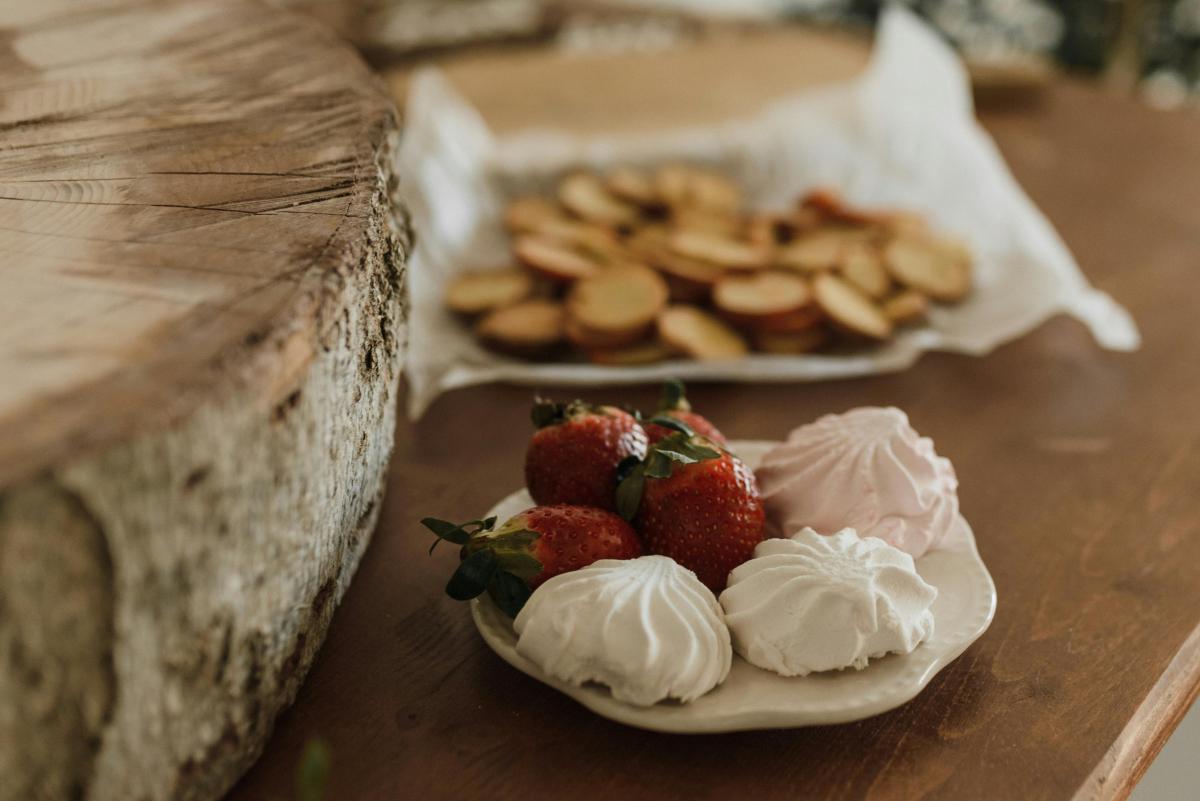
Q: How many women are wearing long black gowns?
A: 0